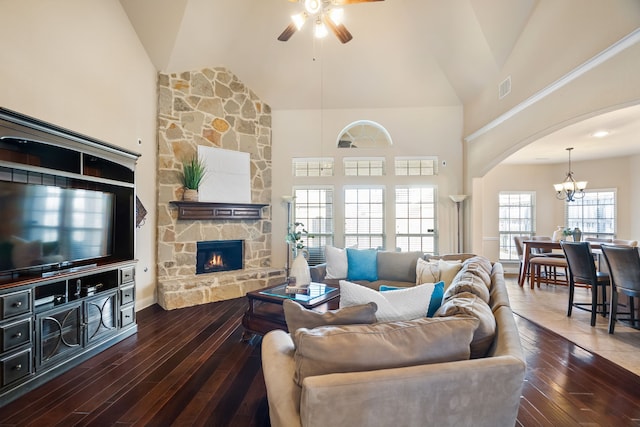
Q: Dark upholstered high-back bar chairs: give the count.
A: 2